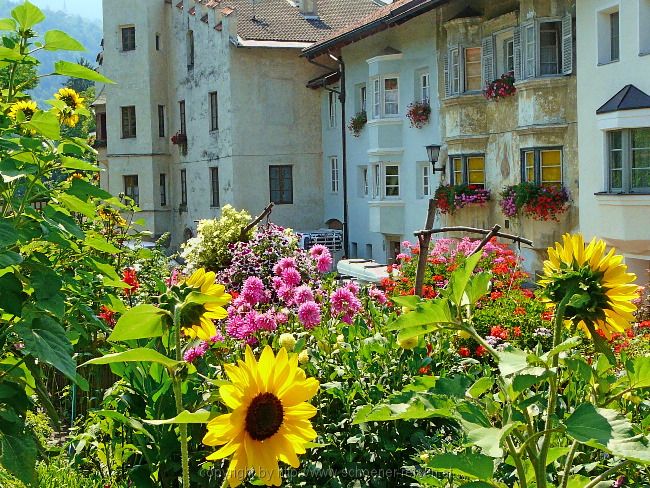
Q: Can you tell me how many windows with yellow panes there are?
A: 2